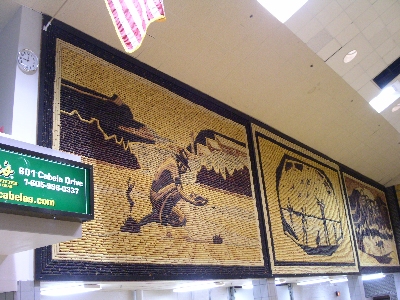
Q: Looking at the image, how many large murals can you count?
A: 3